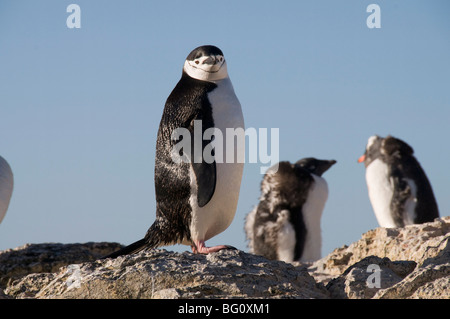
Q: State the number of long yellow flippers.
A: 0